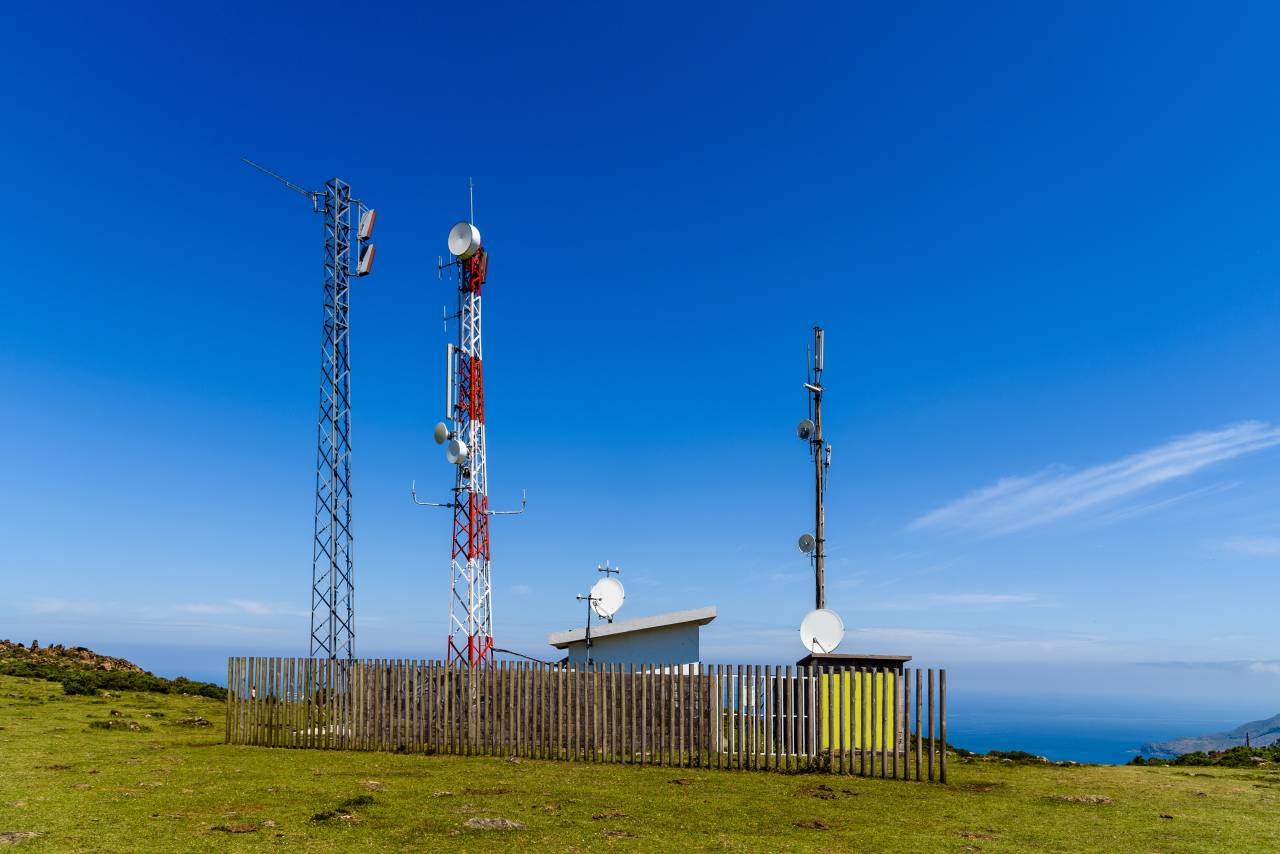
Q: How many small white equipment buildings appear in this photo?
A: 1